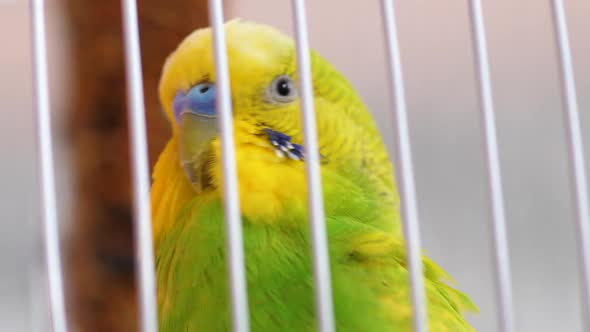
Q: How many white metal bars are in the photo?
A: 7